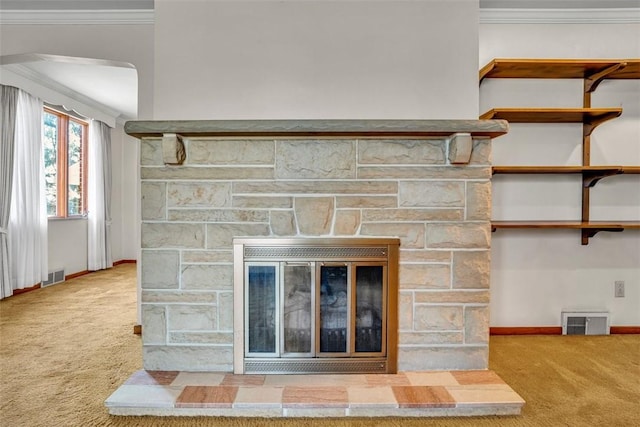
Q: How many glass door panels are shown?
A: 4